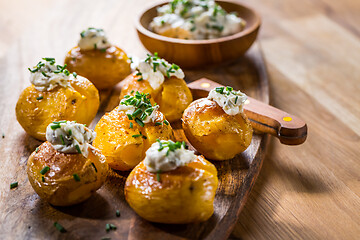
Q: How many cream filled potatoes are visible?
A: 7